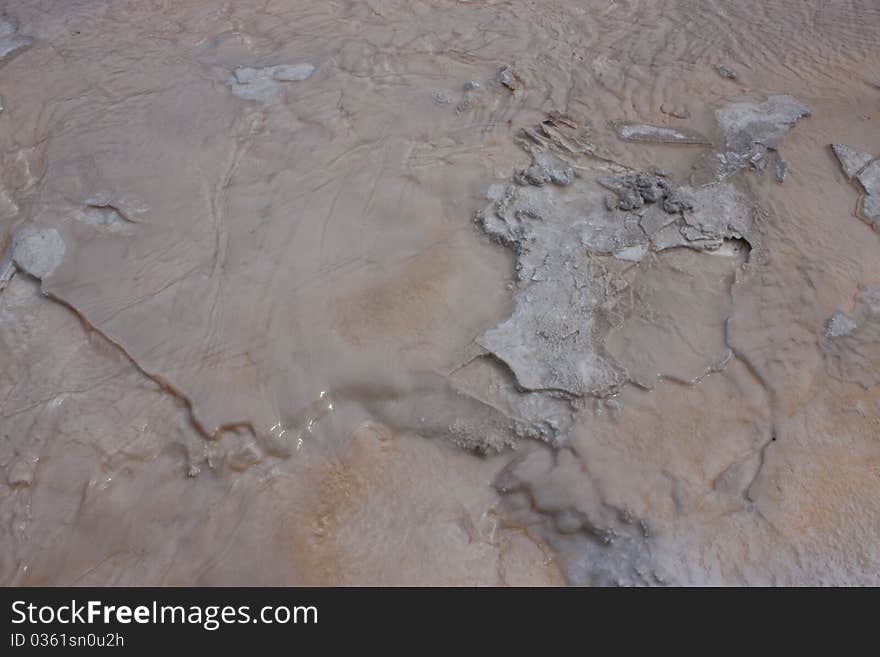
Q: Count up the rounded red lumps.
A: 0